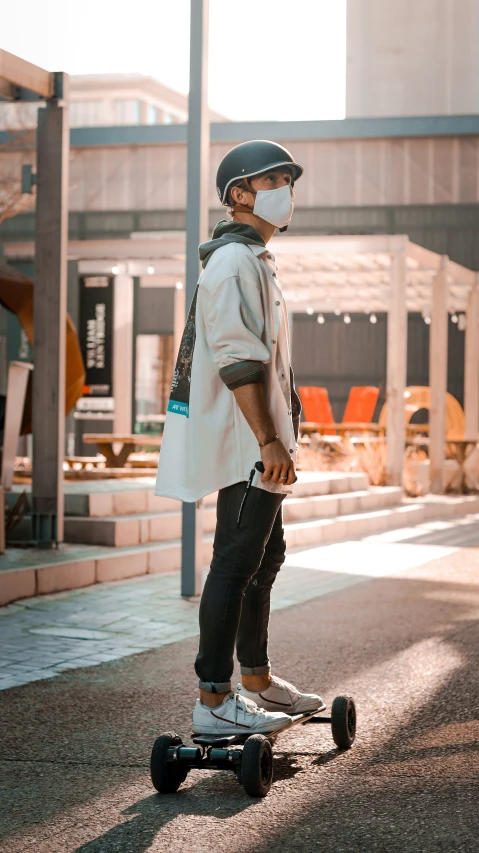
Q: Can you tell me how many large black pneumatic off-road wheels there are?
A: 3